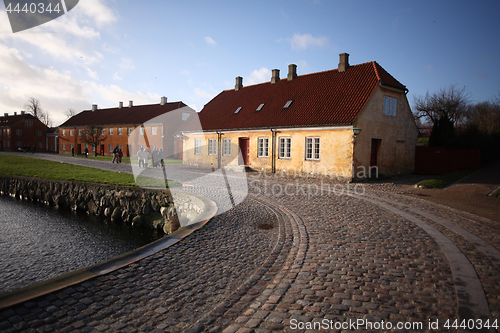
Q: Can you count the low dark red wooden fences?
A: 1